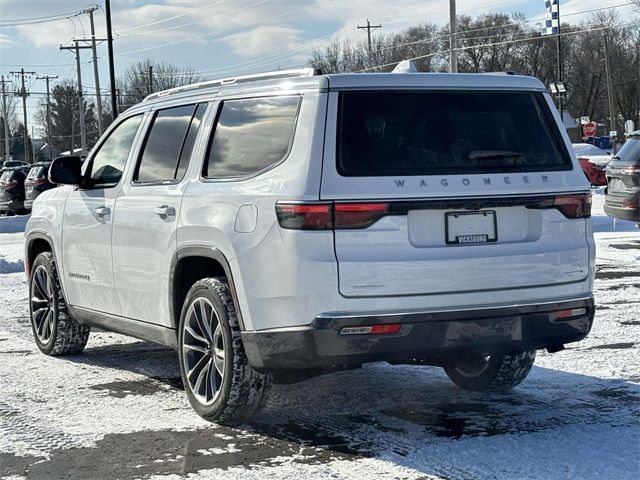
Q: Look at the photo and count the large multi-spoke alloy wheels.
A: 2